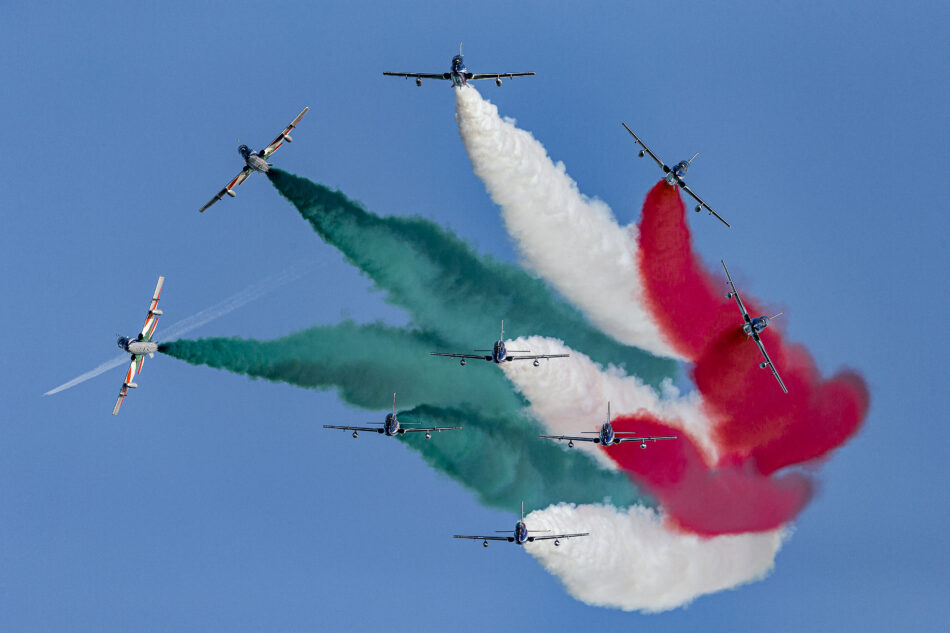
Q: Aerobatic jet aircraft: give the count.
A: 9